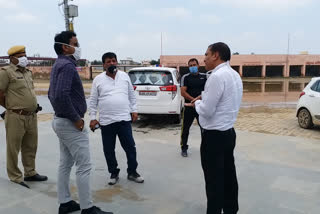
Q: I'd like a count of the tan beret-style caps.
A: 1